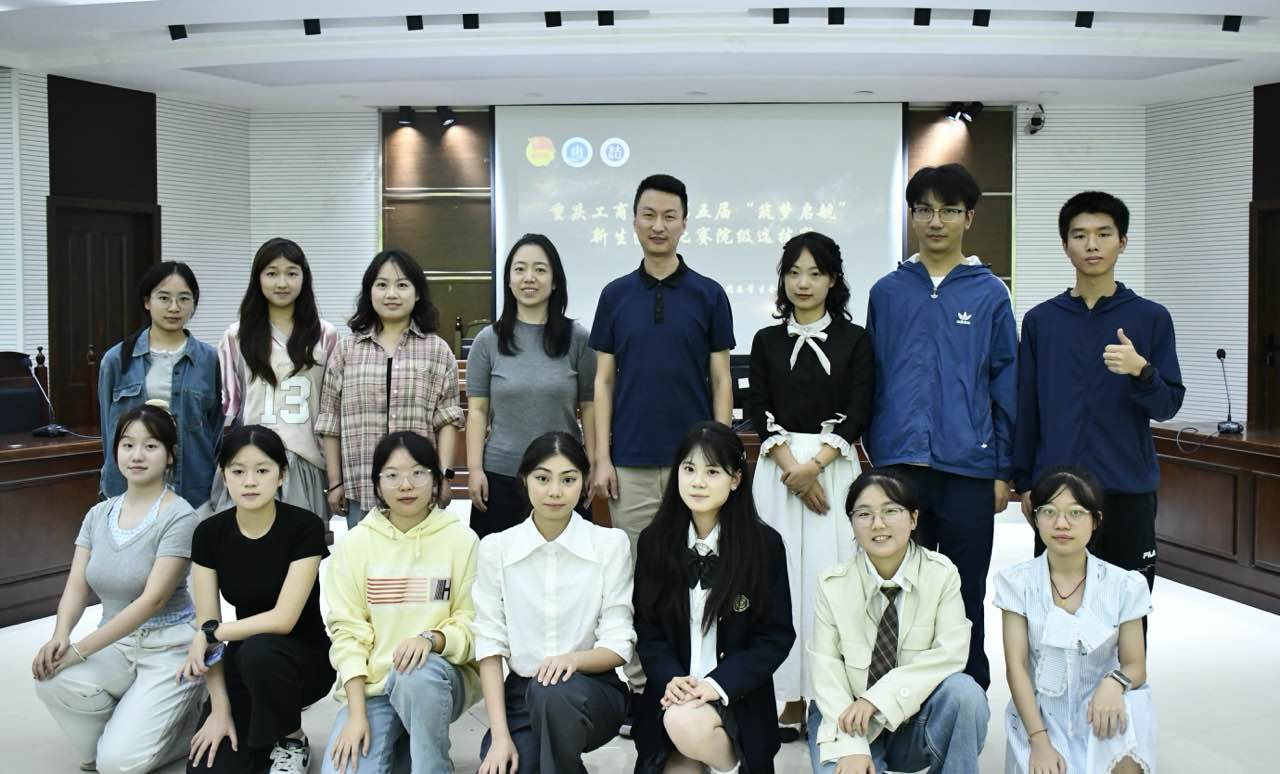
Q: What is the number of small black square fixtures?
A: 12